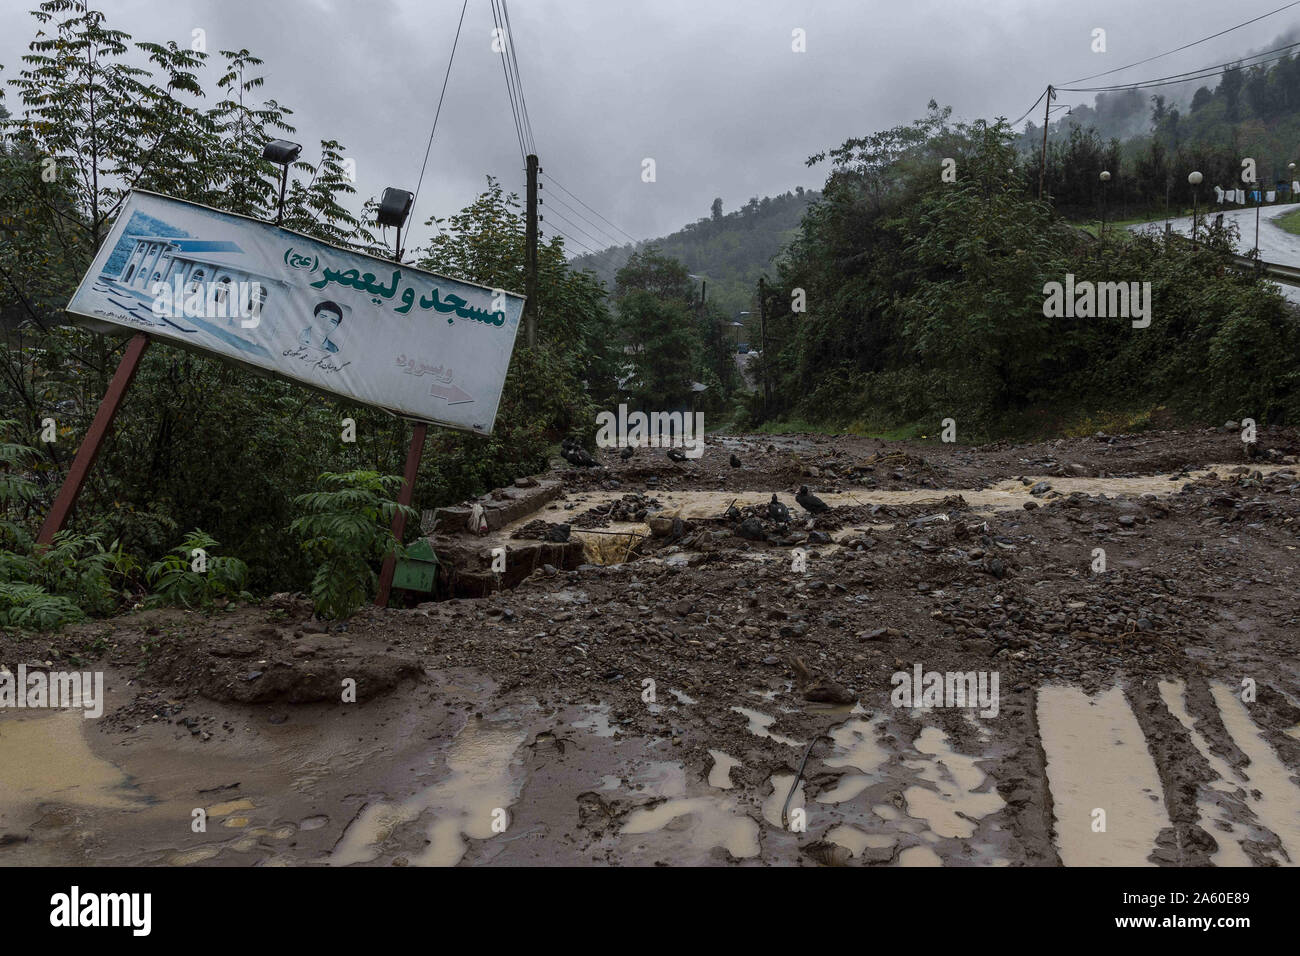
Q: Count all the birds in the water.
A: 2